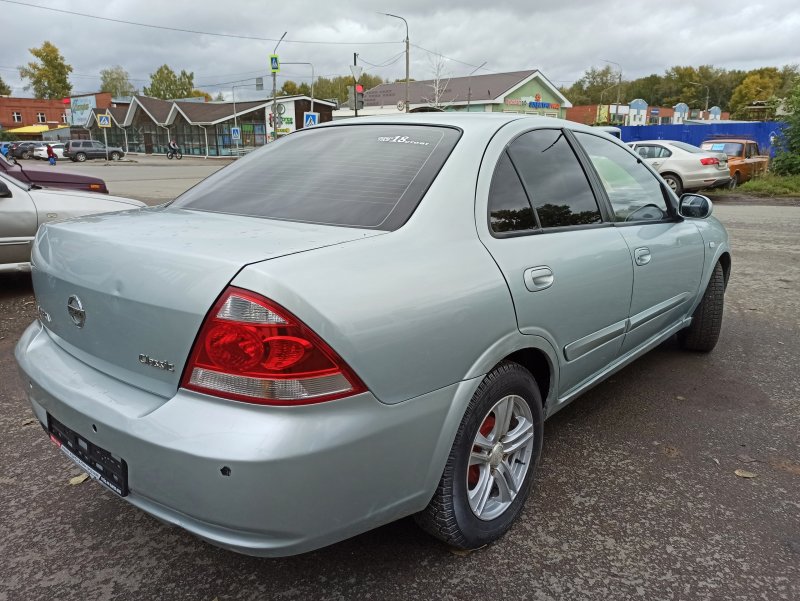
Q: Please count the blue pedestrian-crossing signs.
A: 4